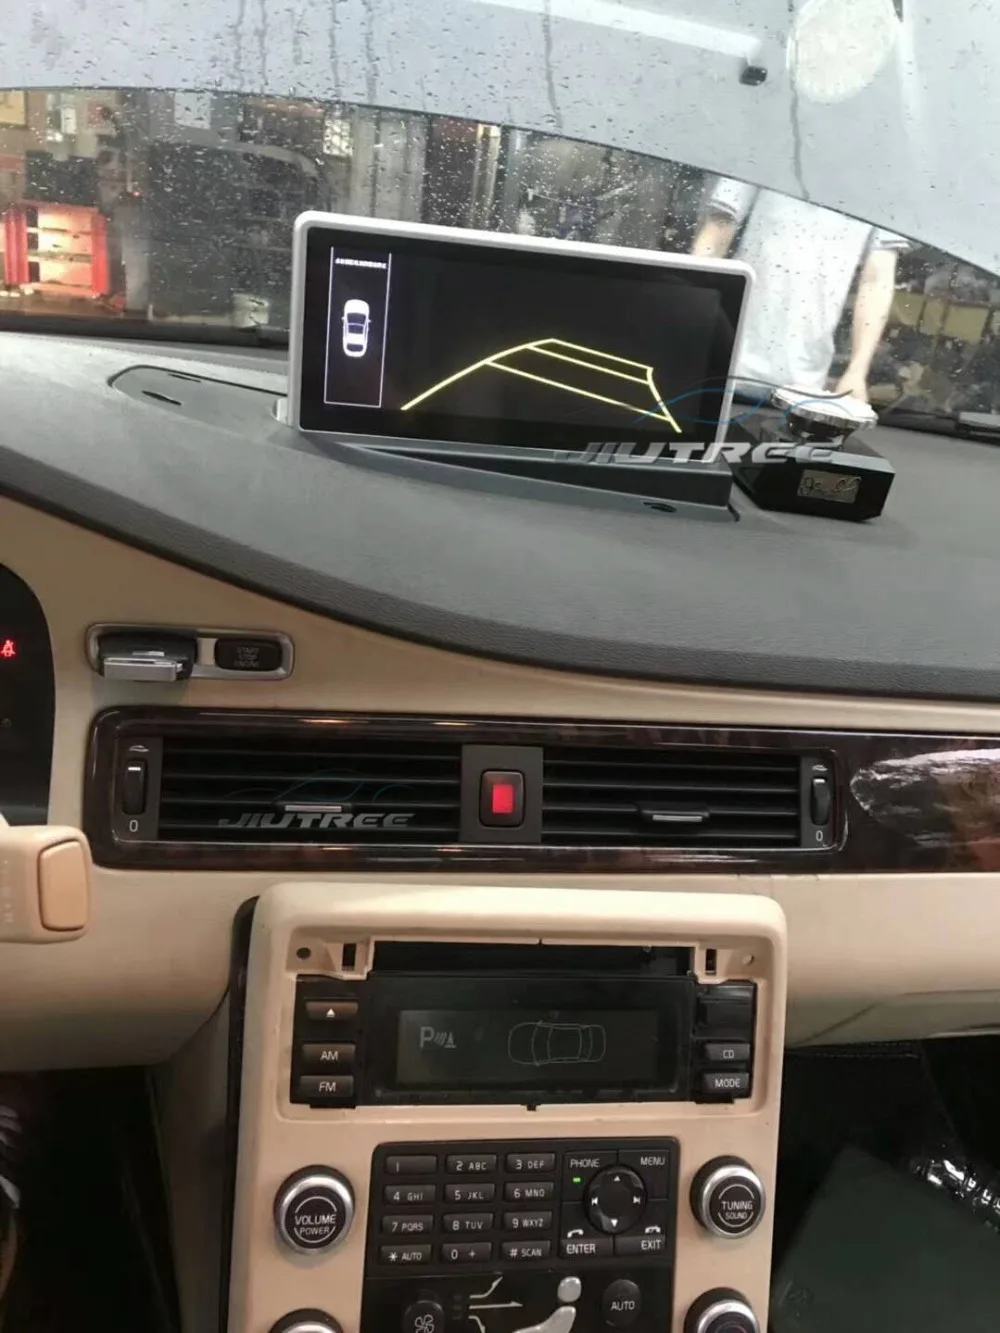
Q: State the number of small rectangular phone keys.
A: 12